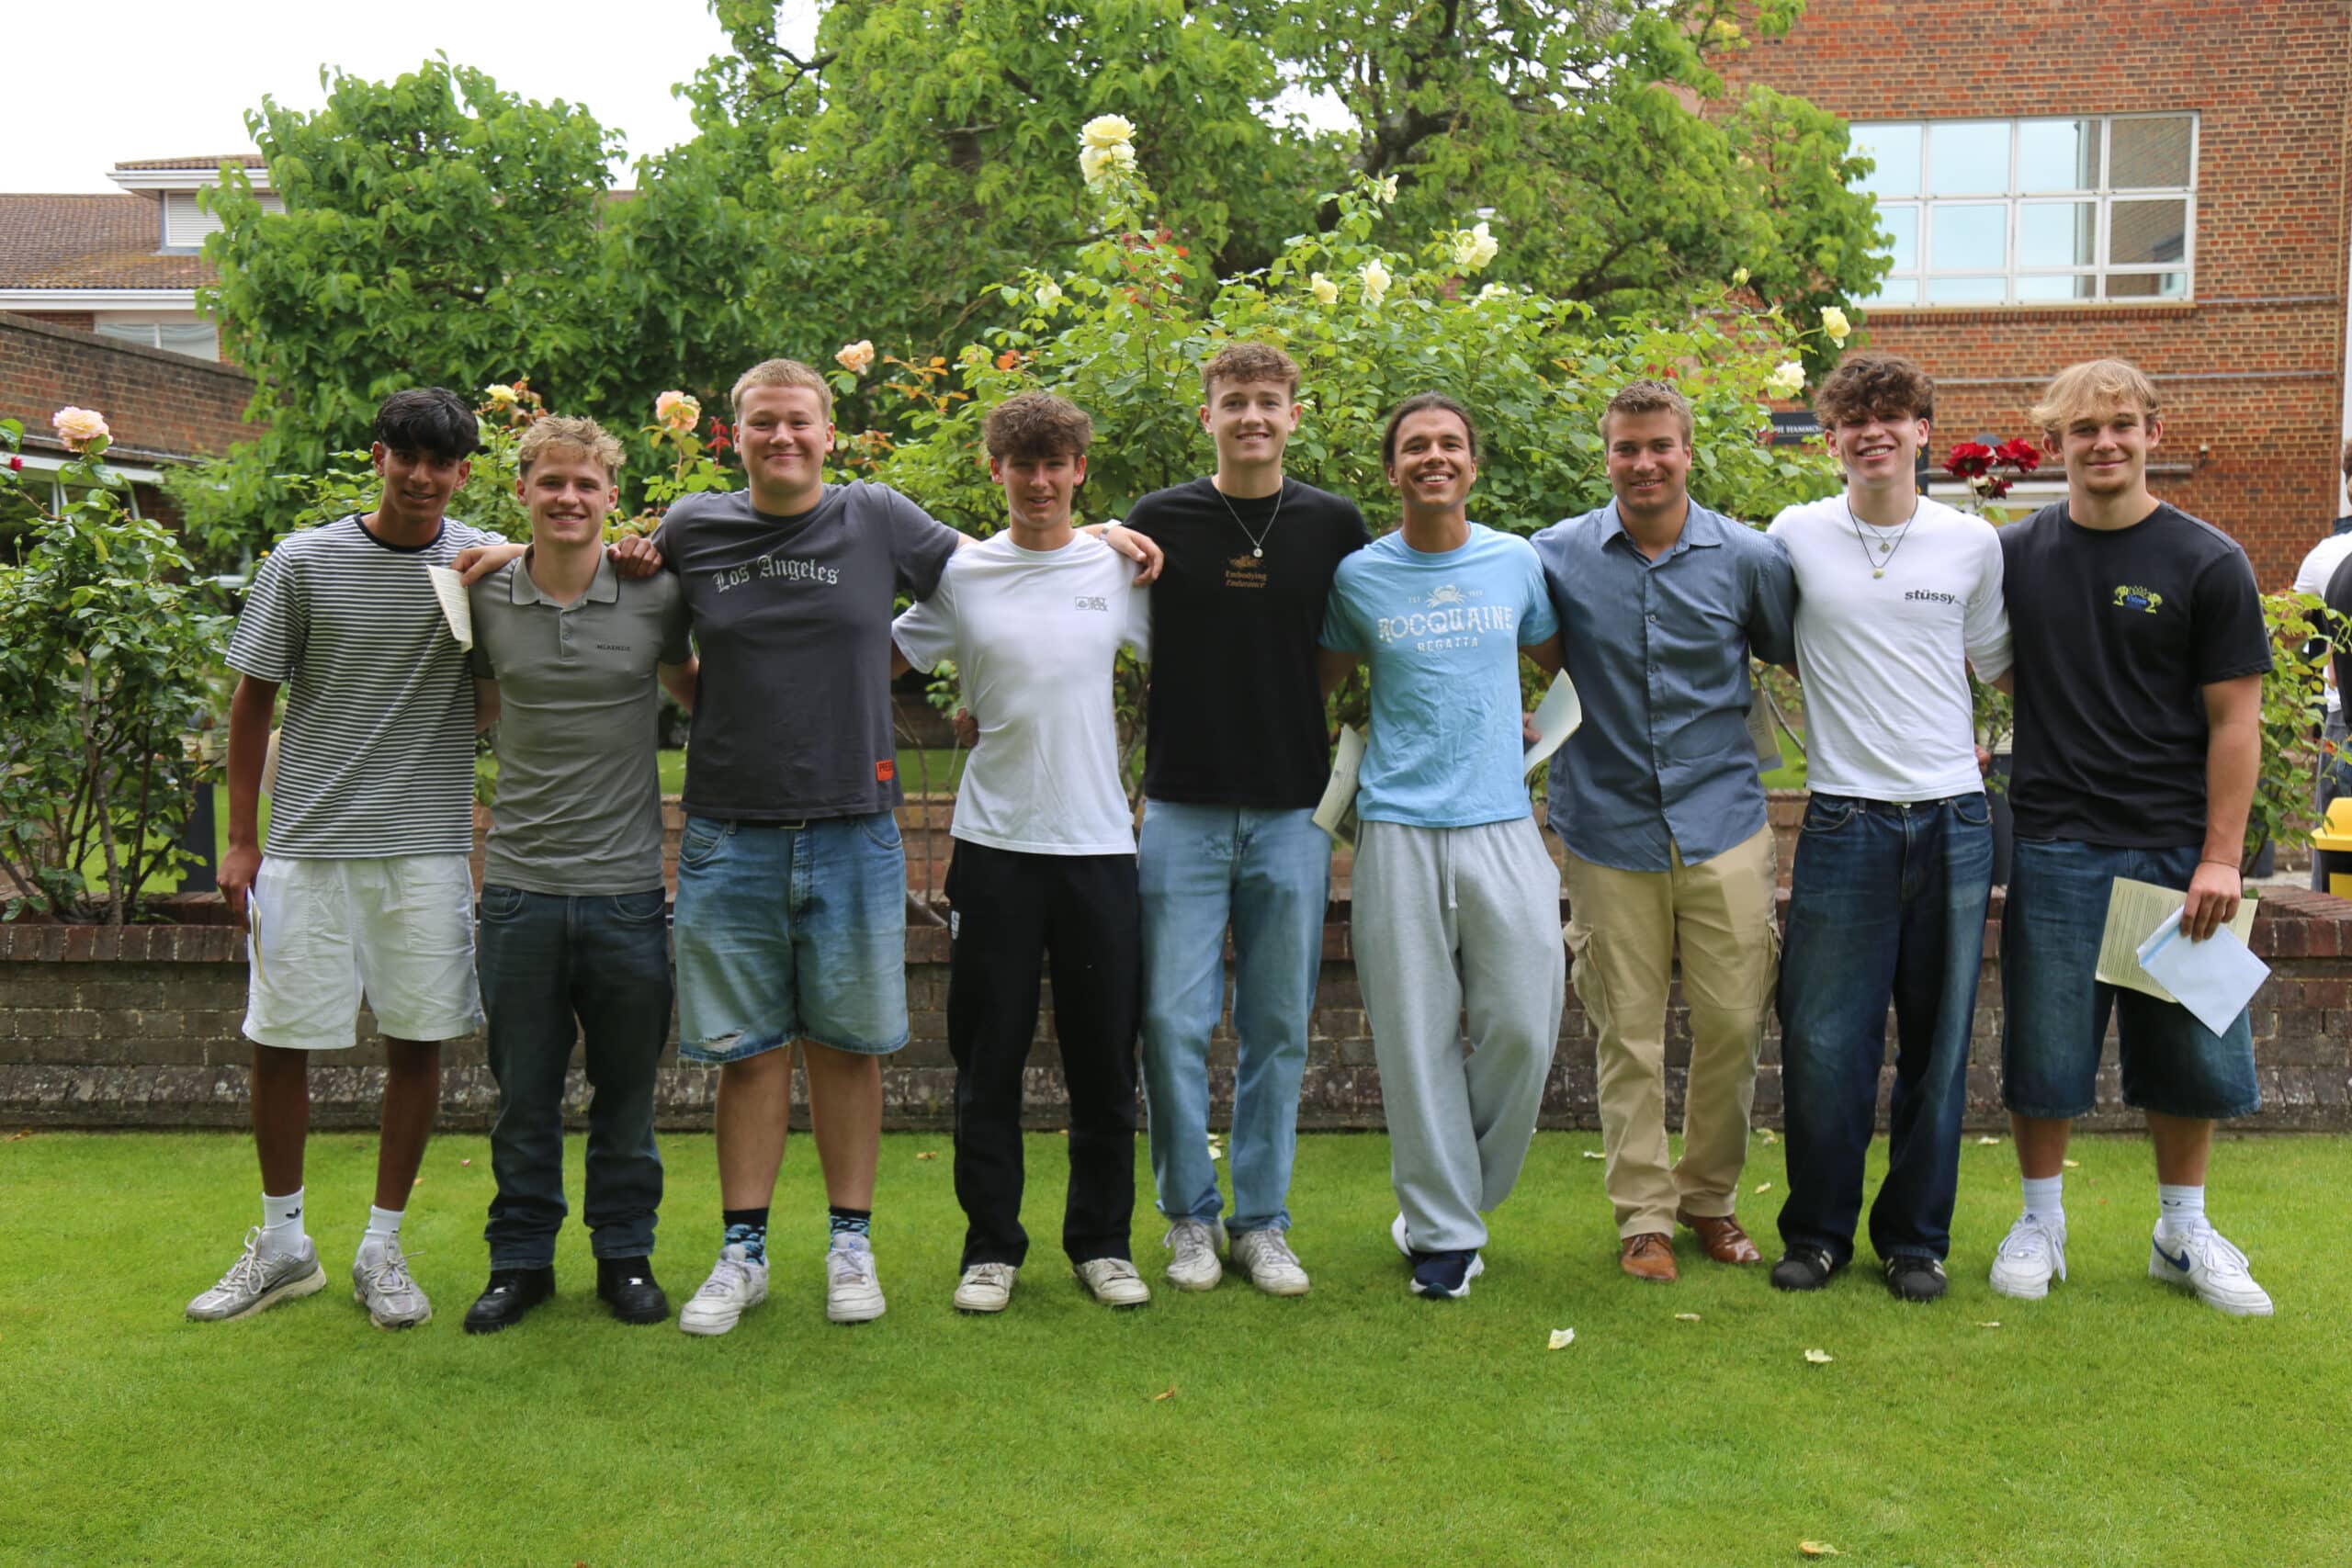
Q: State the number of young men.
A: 9